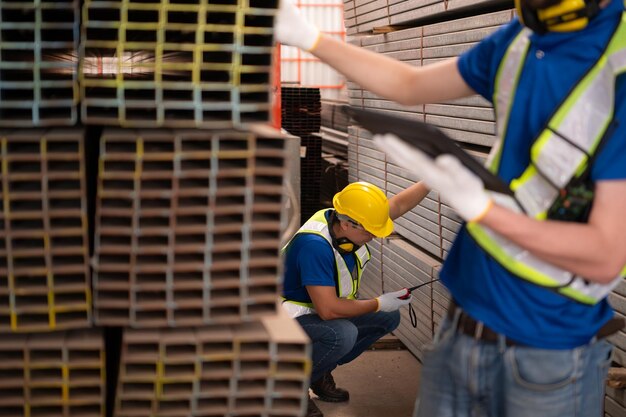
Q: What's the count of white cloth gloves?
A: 3